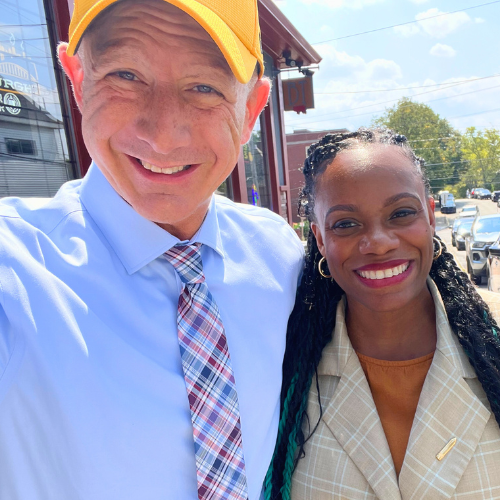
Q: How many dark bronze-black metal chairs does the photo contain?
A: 0